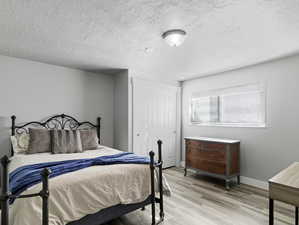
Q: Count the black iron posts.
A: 6